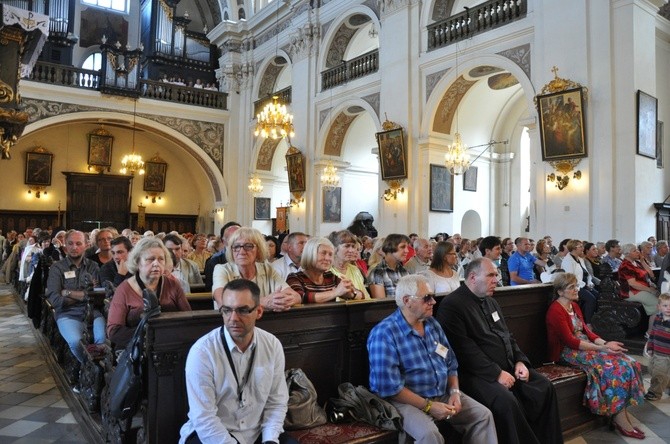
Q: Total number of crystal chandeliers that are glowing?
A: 5